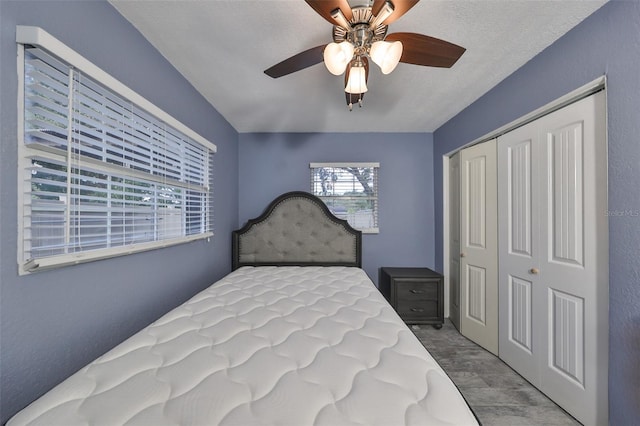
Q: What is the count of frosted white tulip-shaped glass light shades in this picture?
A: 3